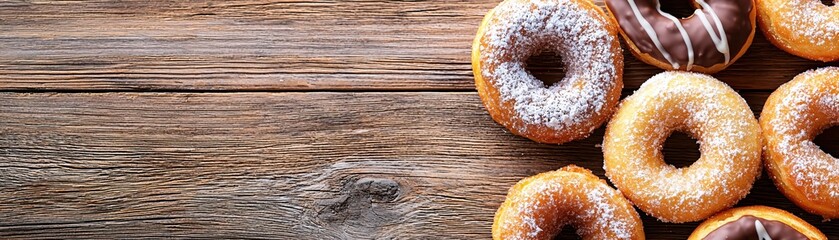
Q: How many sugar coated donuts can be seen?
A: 5